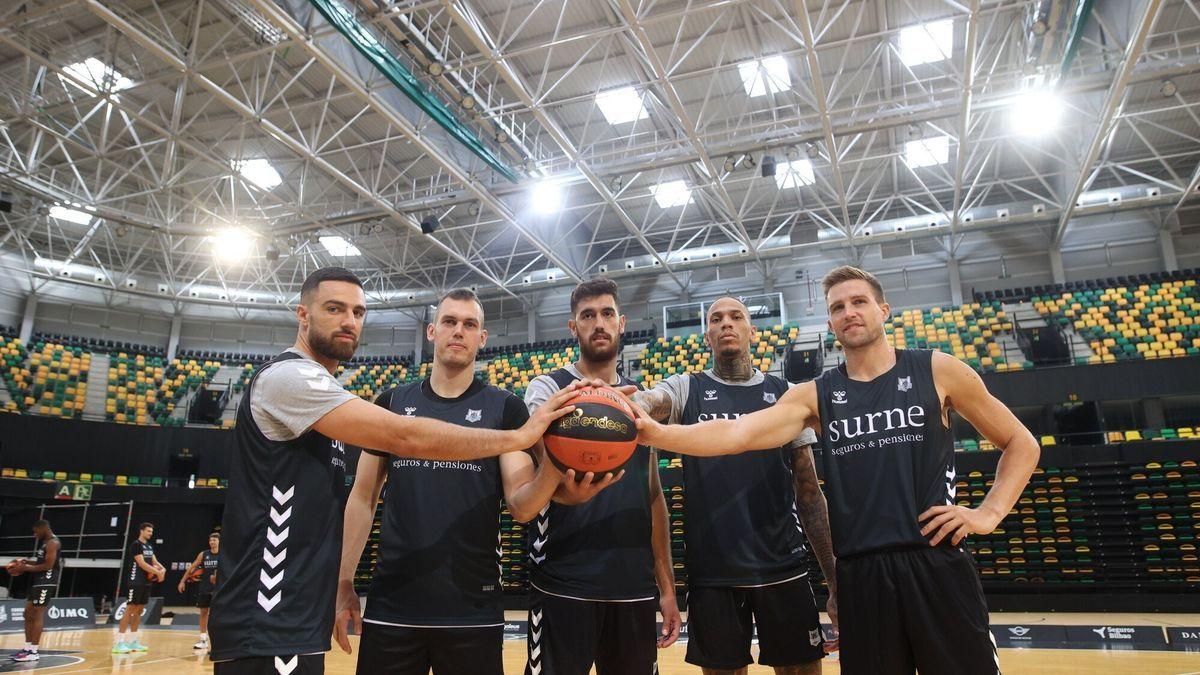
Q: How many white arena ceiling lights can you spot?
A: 13